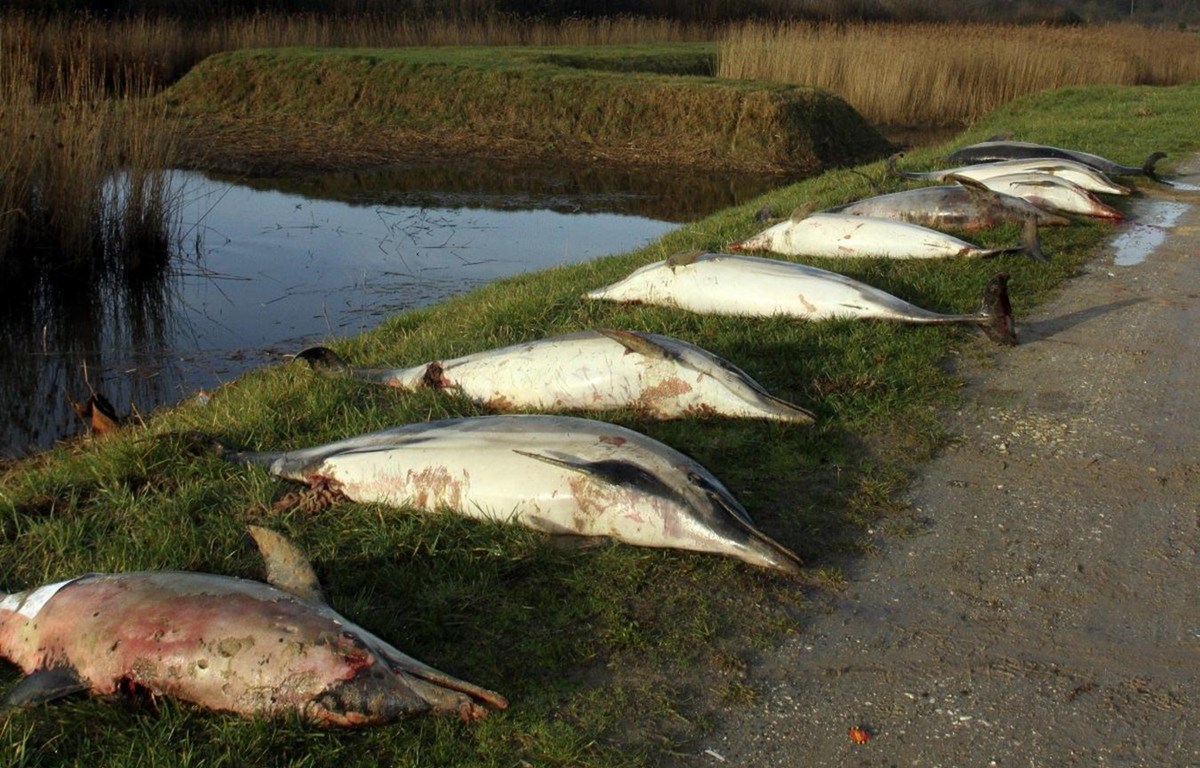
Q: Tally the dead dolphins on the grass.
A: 9